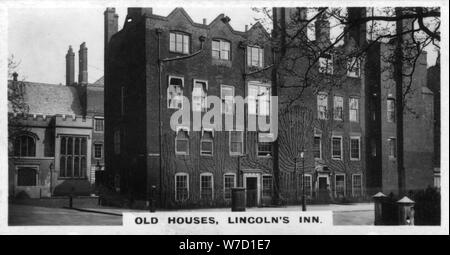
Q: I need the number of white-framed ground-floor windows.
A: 7